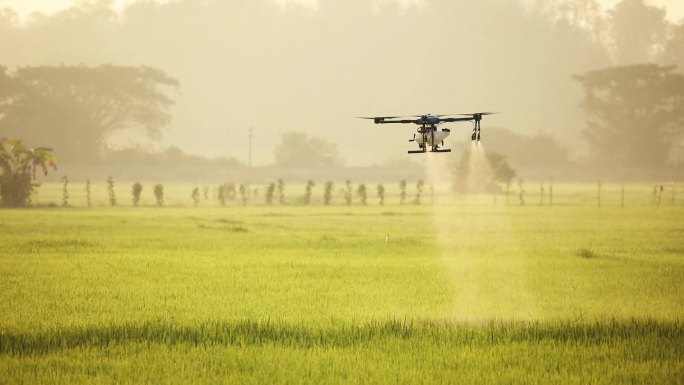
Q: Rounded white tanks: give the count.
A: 1